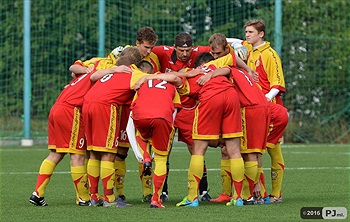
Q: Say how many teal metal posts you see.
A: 3